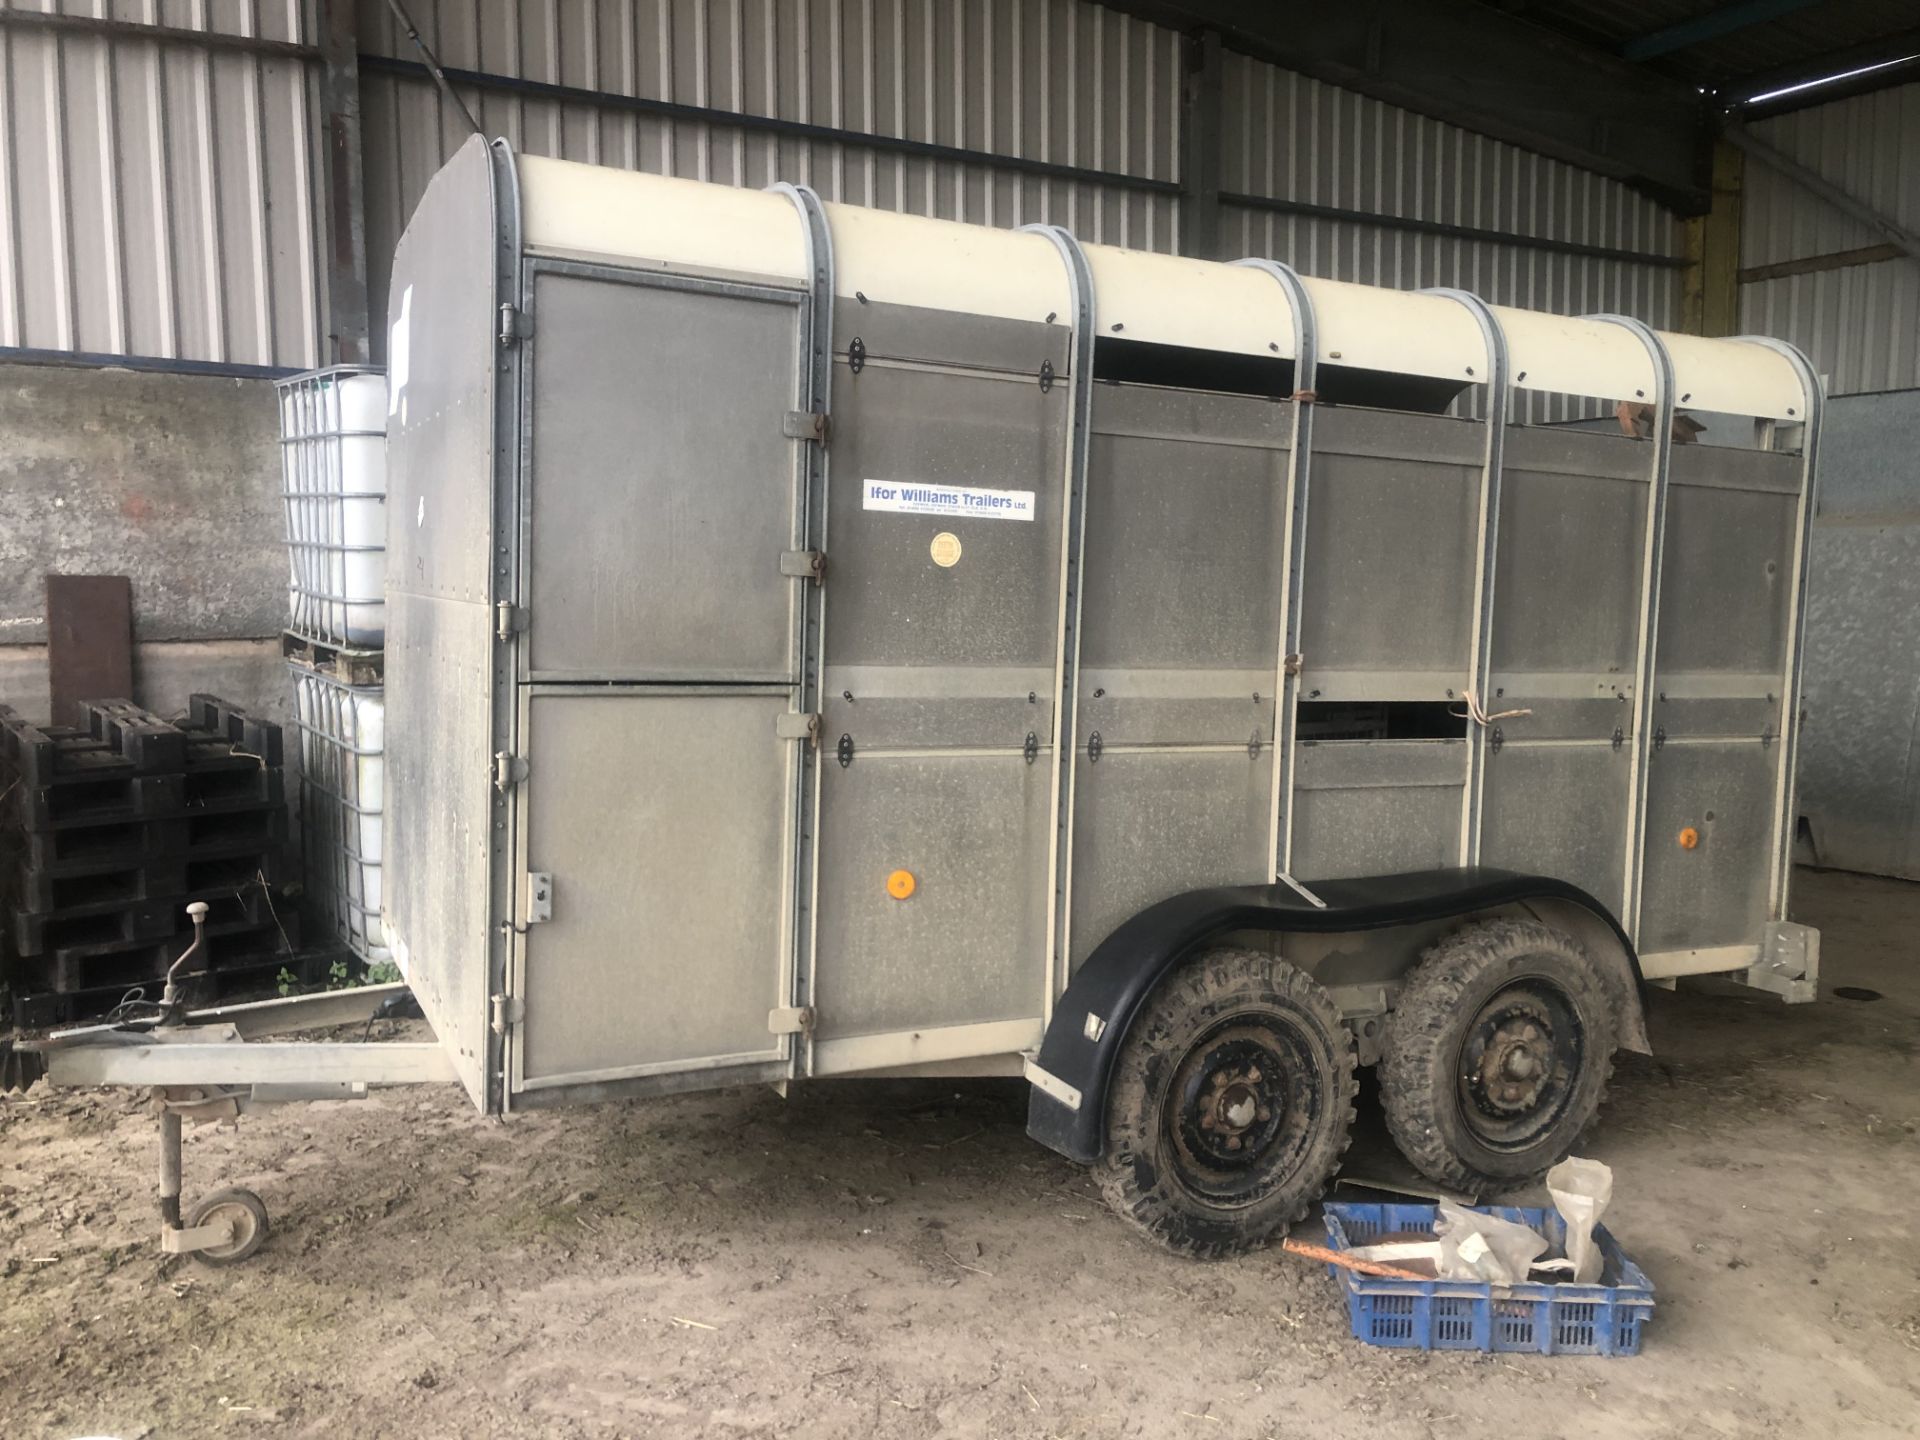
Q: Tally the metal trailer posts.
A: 7